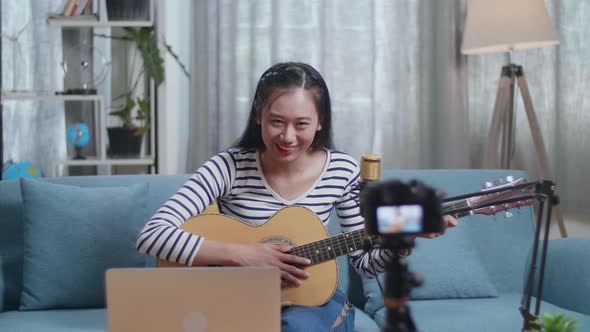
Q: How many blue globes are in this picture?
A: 2